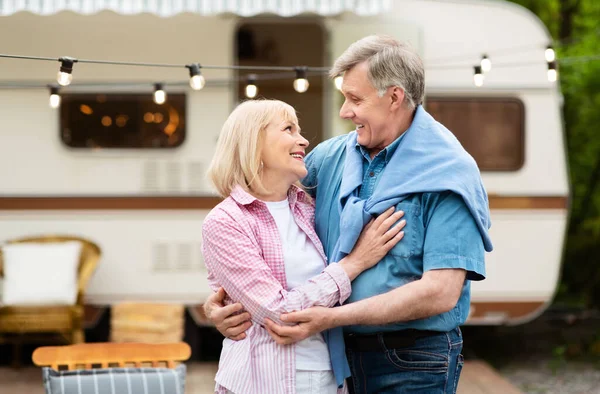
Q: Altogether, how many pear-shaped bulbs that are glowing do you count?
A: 11